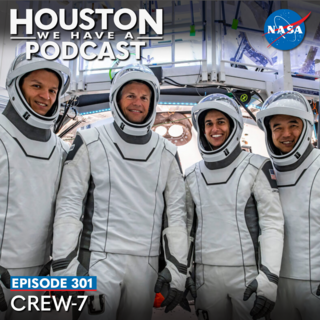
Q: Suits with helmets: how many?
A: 4